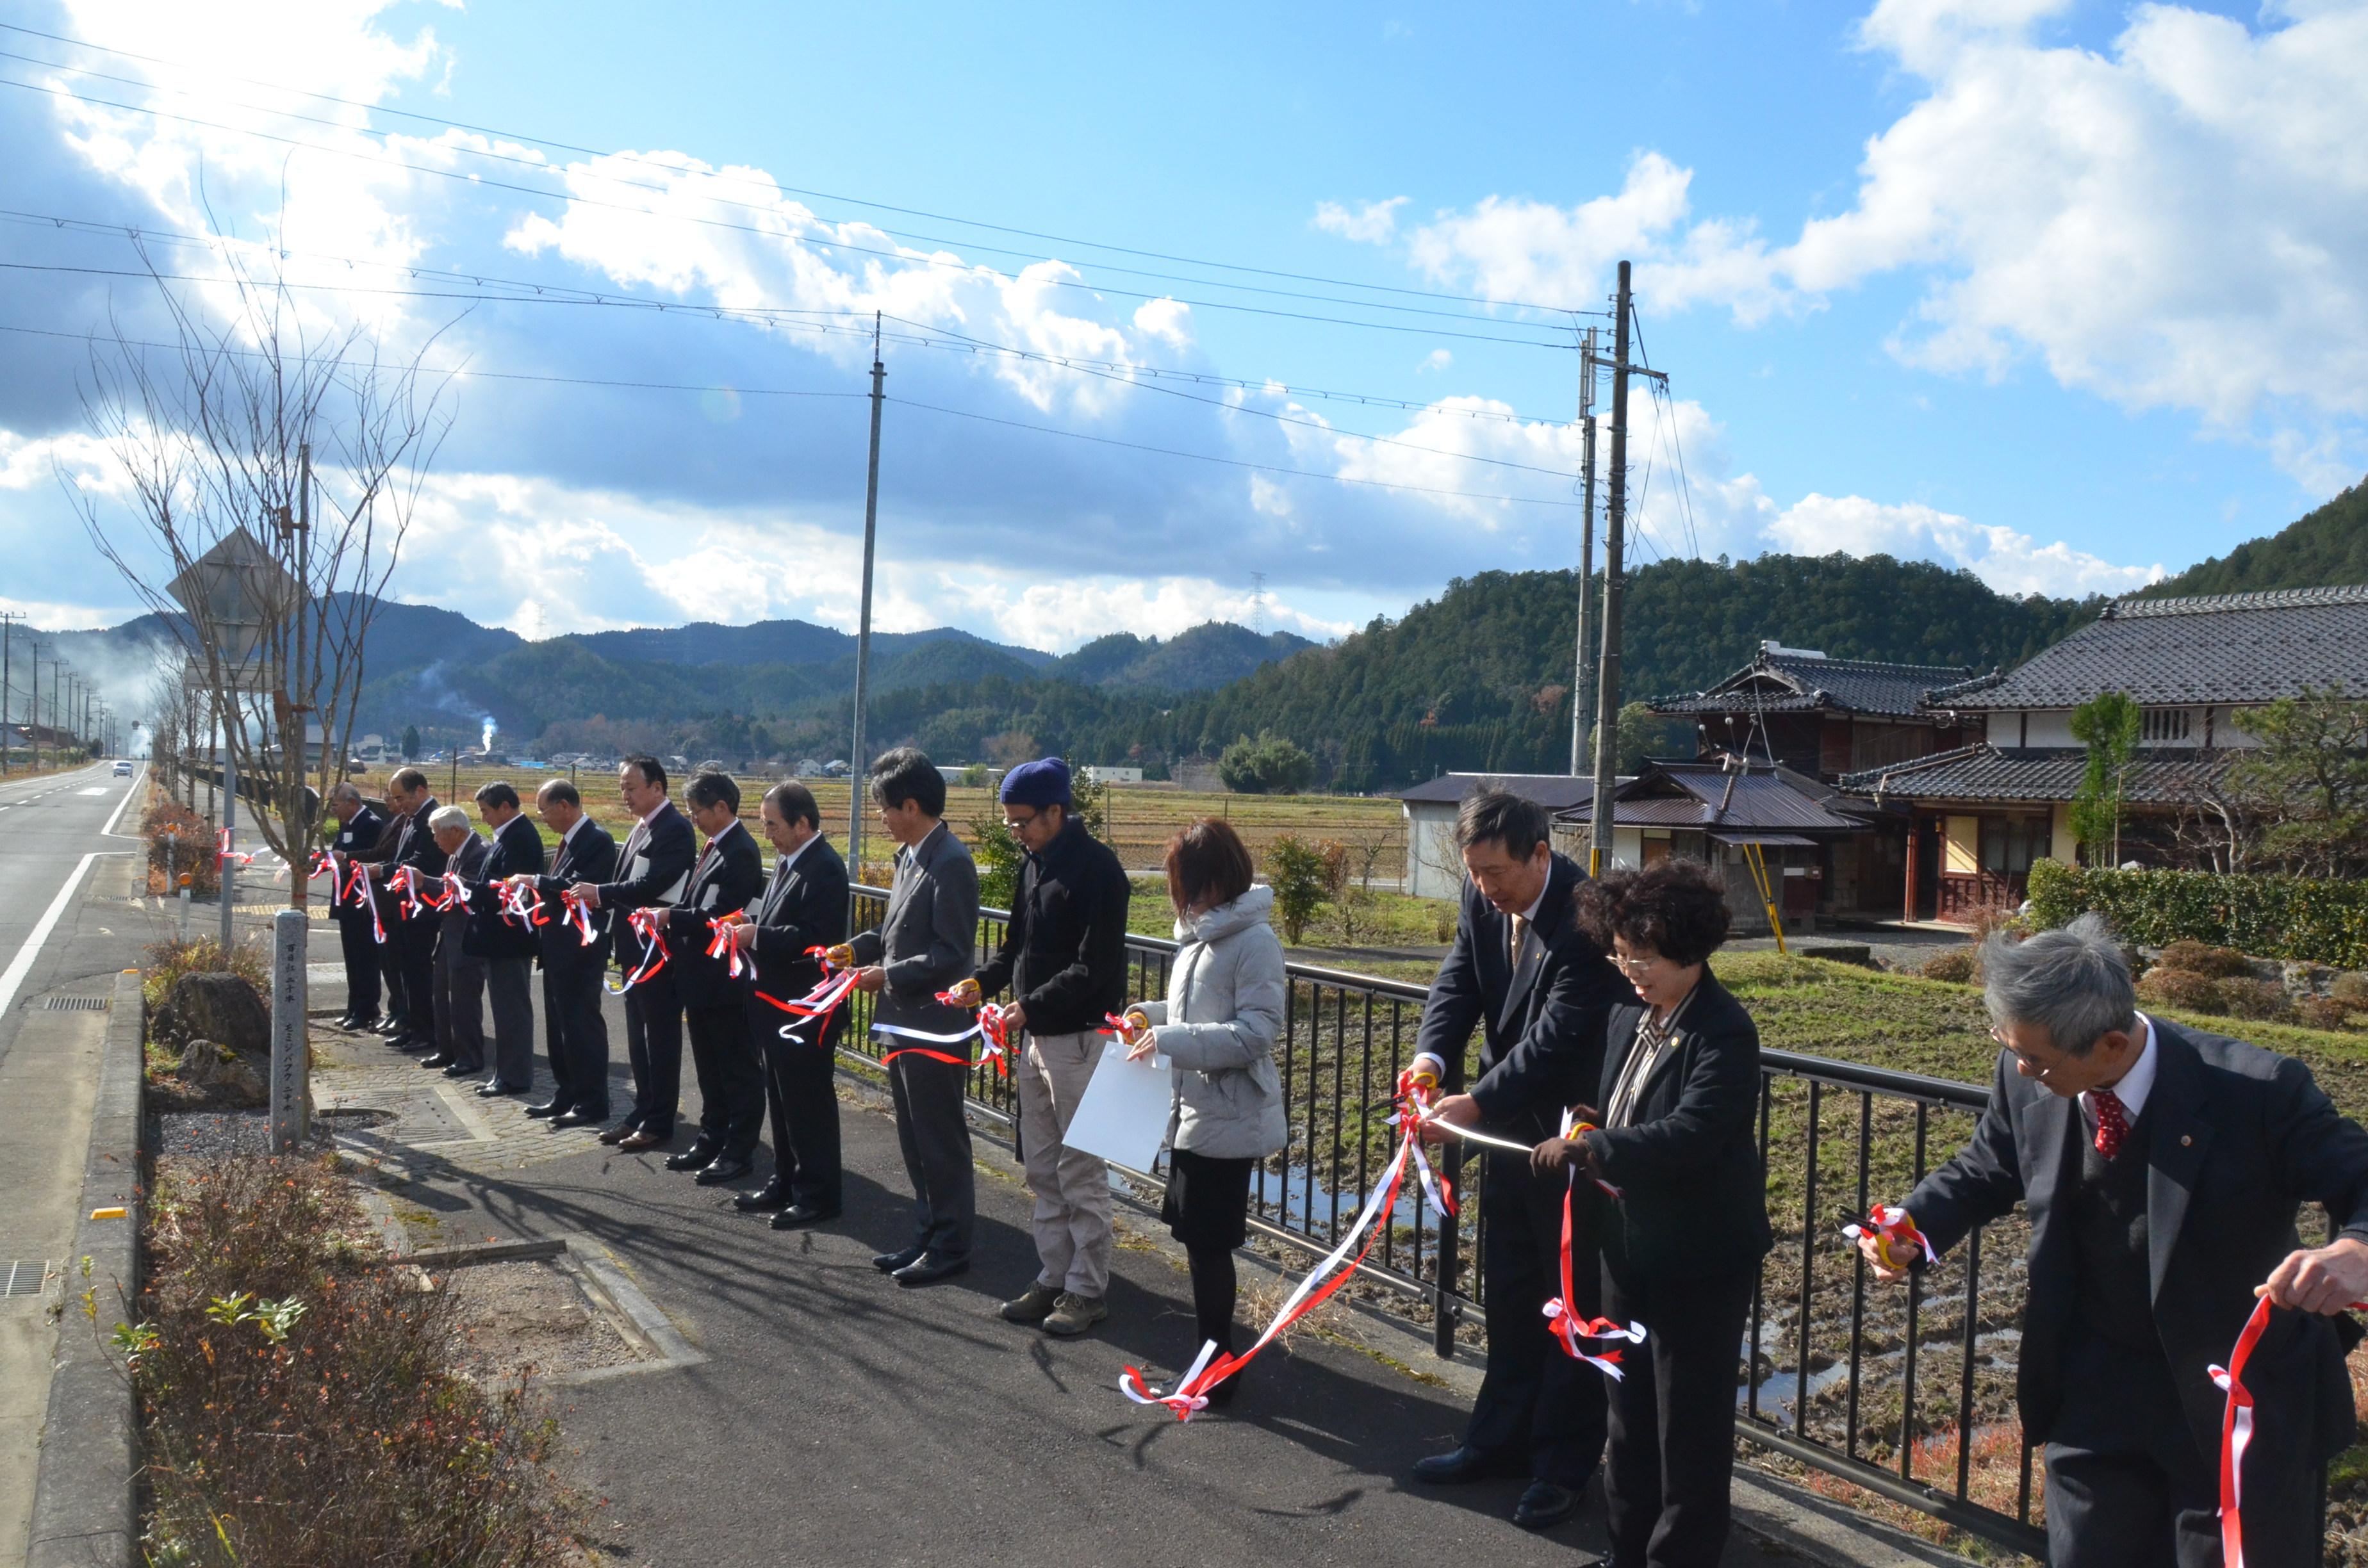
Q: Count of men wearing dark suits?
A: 12